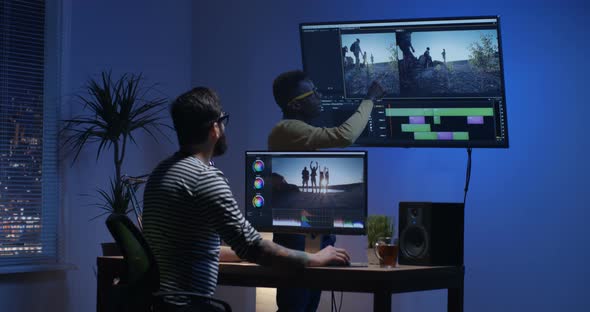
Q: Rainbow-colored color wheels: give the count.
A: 3